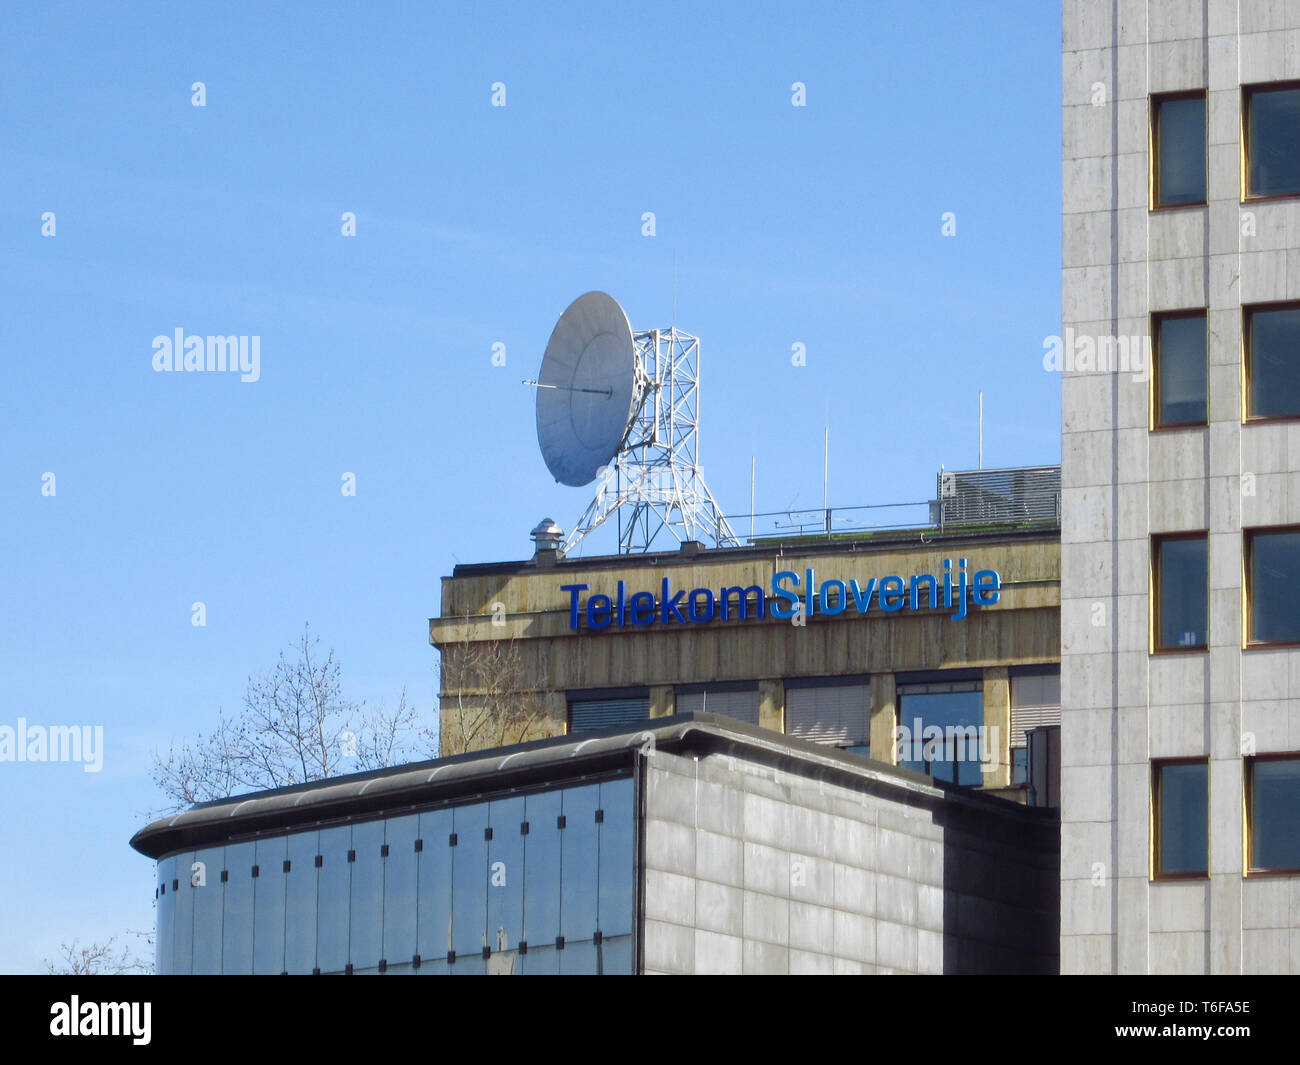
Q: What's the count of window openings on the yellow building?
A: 5